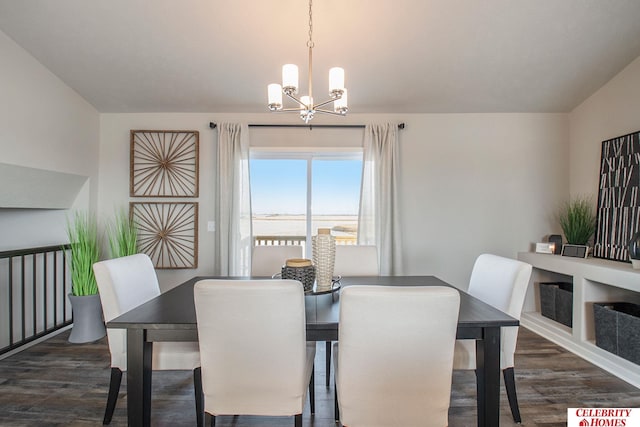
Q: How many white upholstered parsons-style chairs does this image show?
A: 6